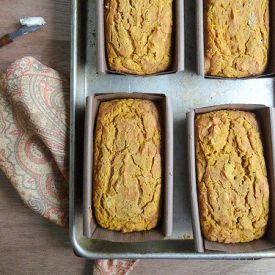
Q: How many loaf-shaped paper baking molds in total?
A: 4